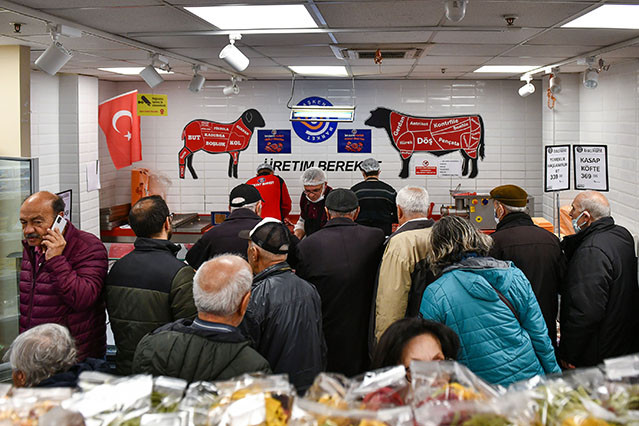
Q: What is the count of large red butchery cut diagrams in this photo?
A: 2